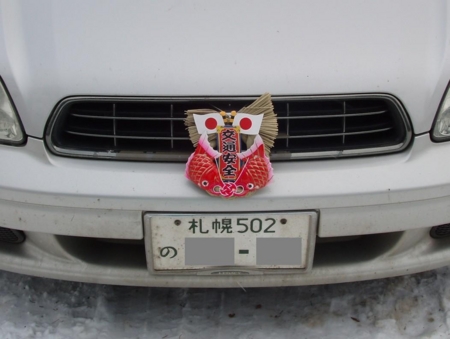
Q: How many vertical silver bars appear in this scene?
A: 4